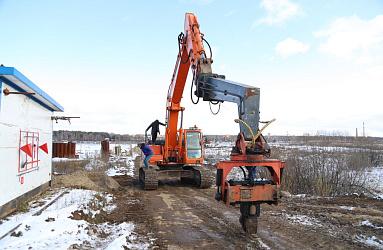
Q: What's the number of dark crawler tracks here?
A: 2